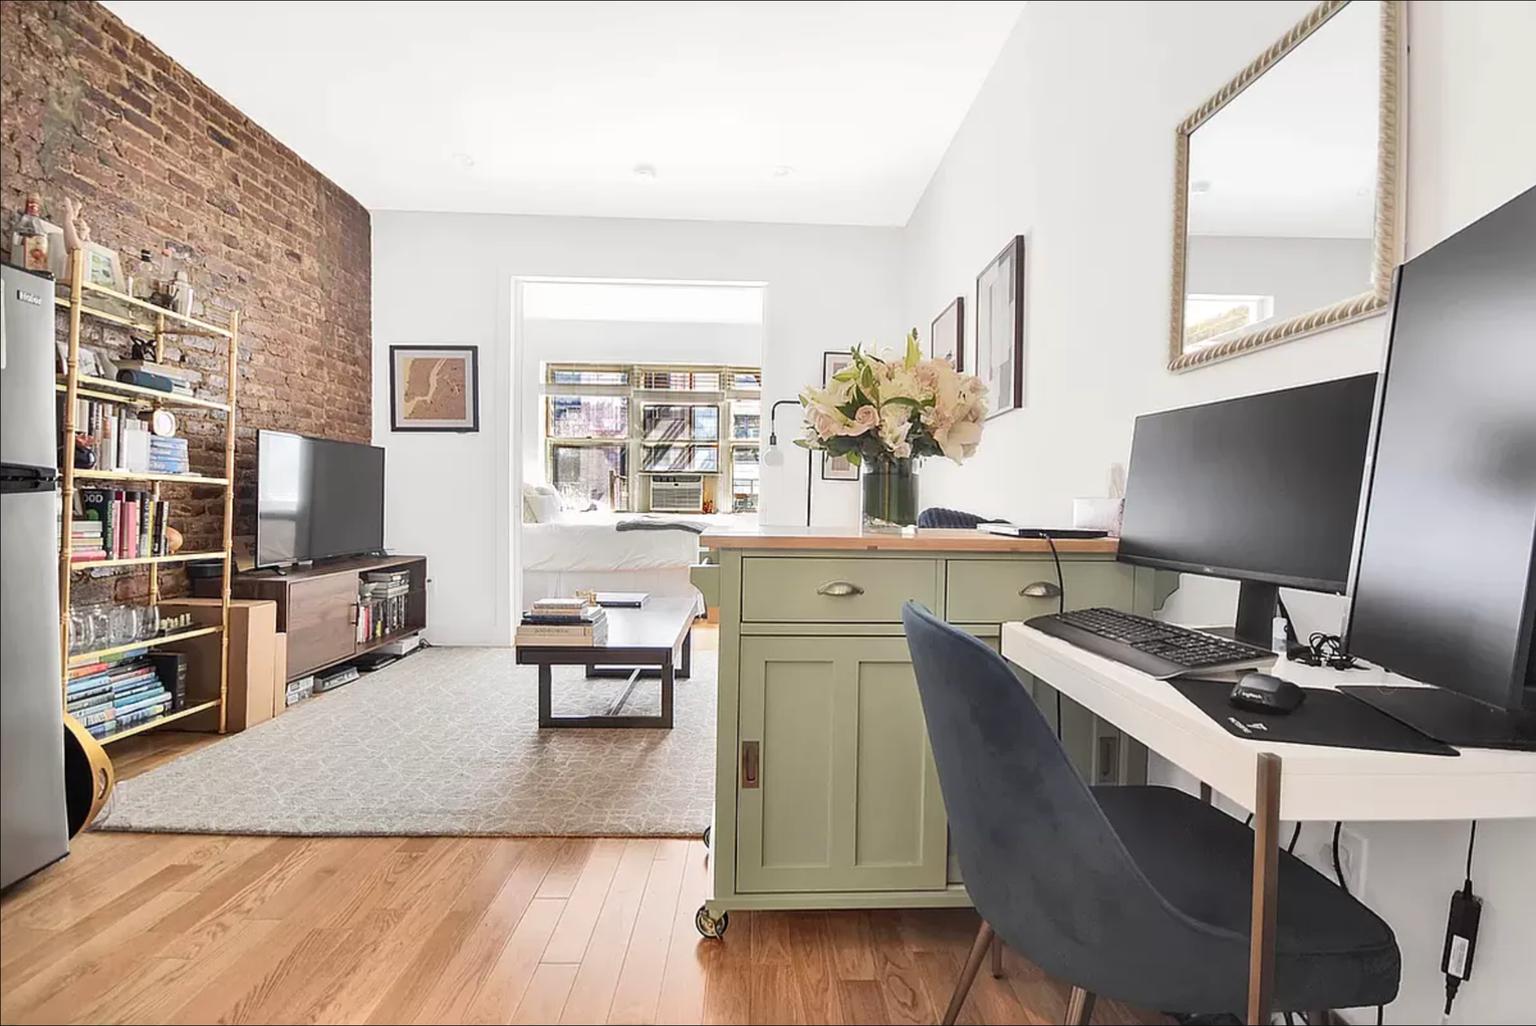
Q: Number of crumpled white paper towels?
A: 0